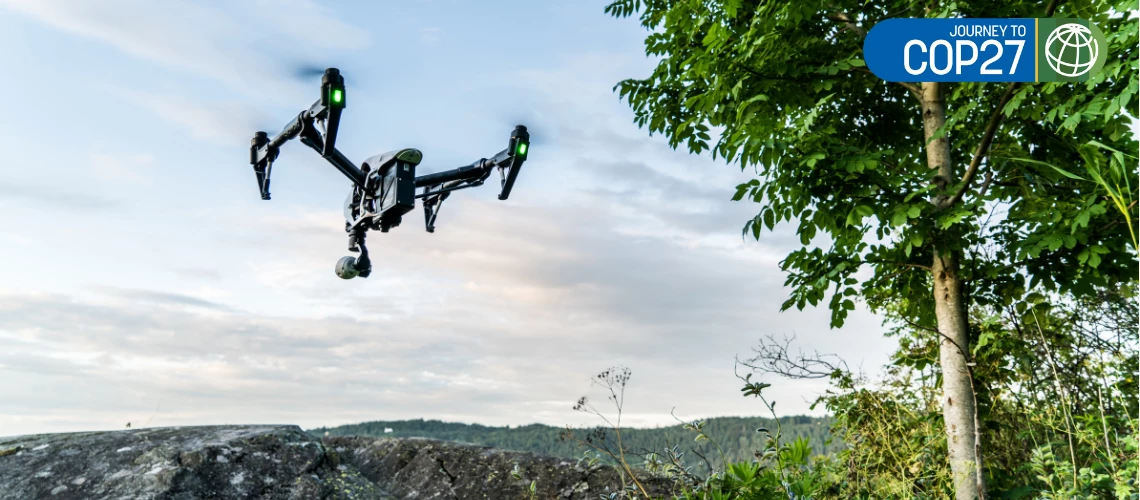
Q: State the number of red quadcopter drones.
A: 0